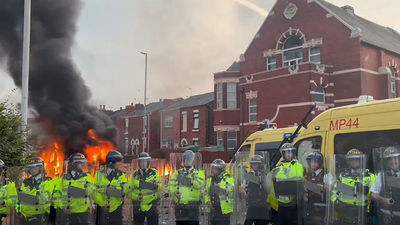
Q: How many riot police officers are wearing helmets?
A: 12